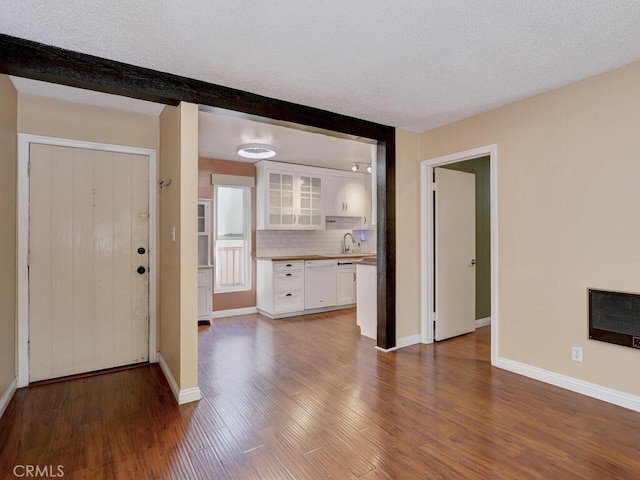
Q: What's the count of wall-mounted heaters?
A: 1